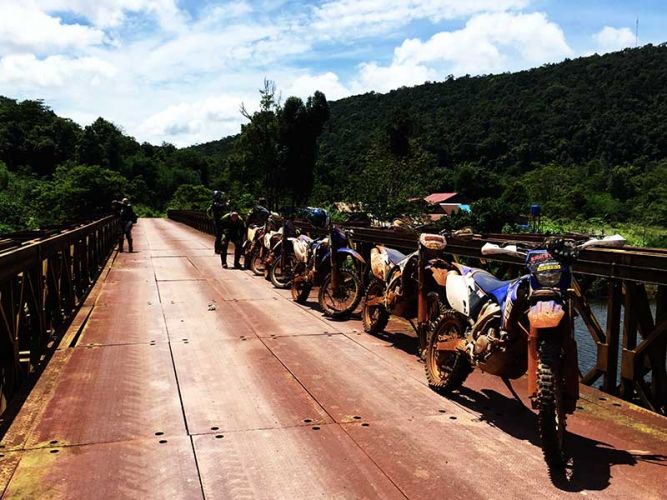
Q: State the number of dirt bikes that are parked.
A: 5